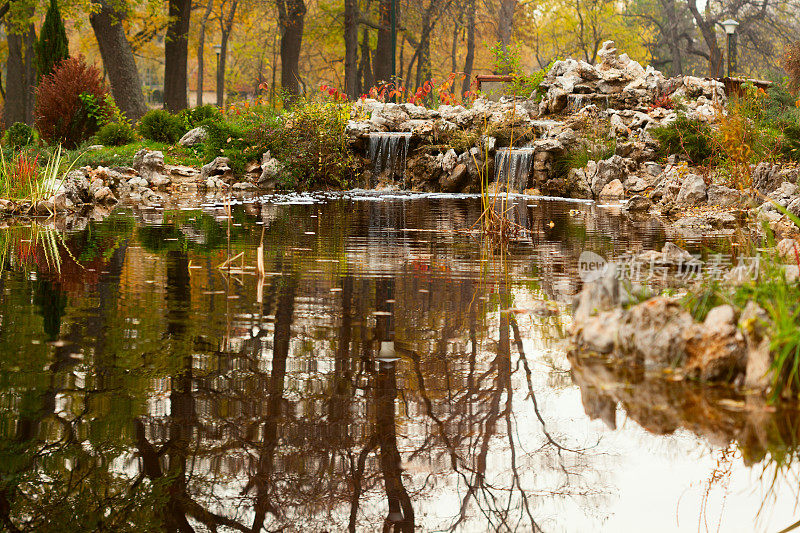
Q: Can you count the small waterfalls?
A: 3